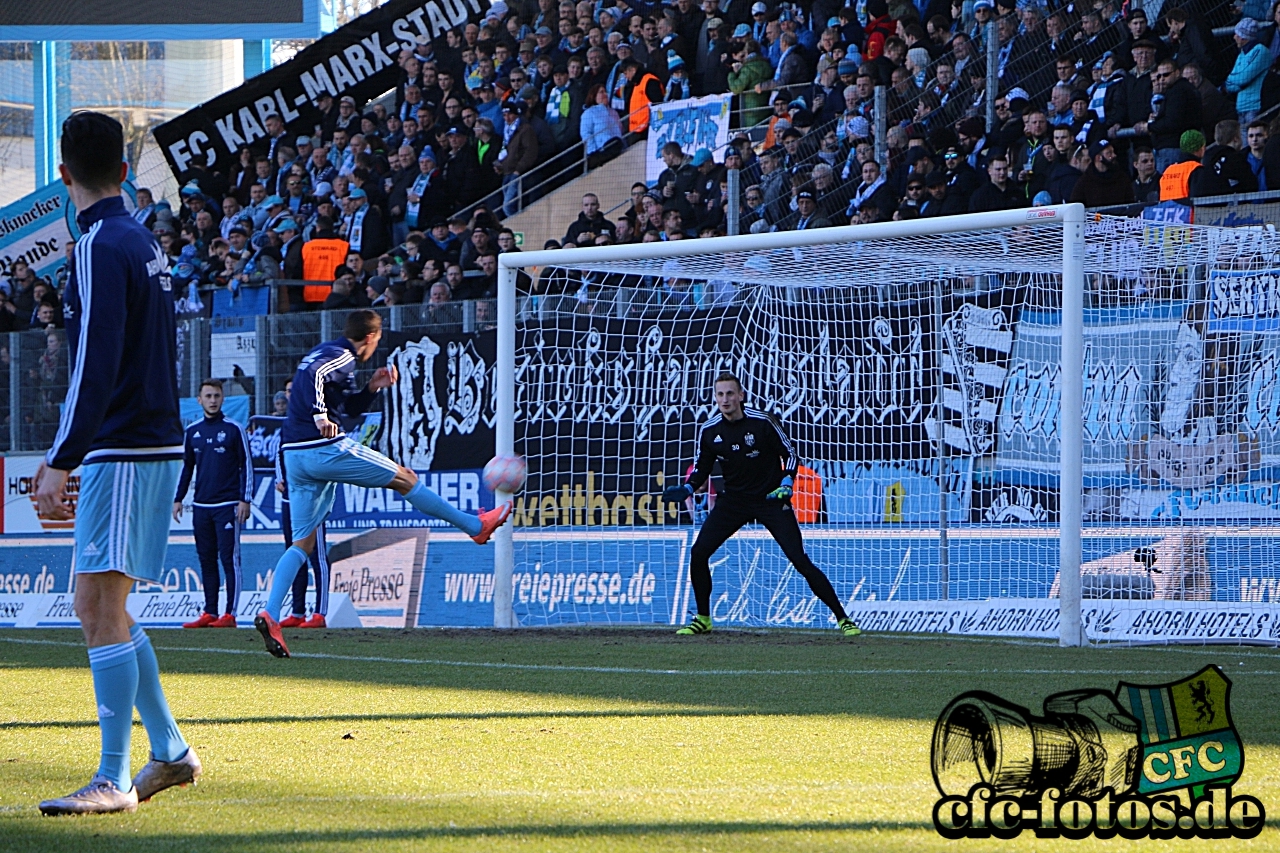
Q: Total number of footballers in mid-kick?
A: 1